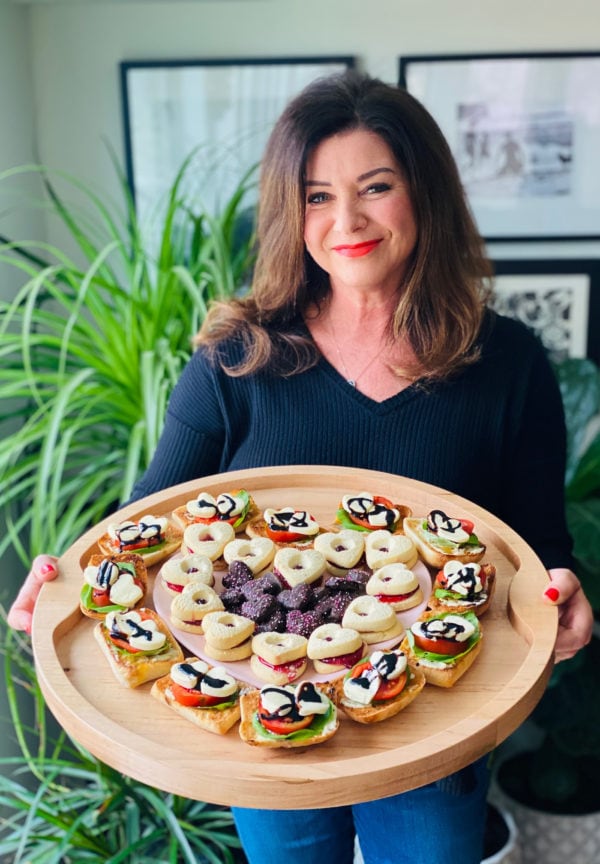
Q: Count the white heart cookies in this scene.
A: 12